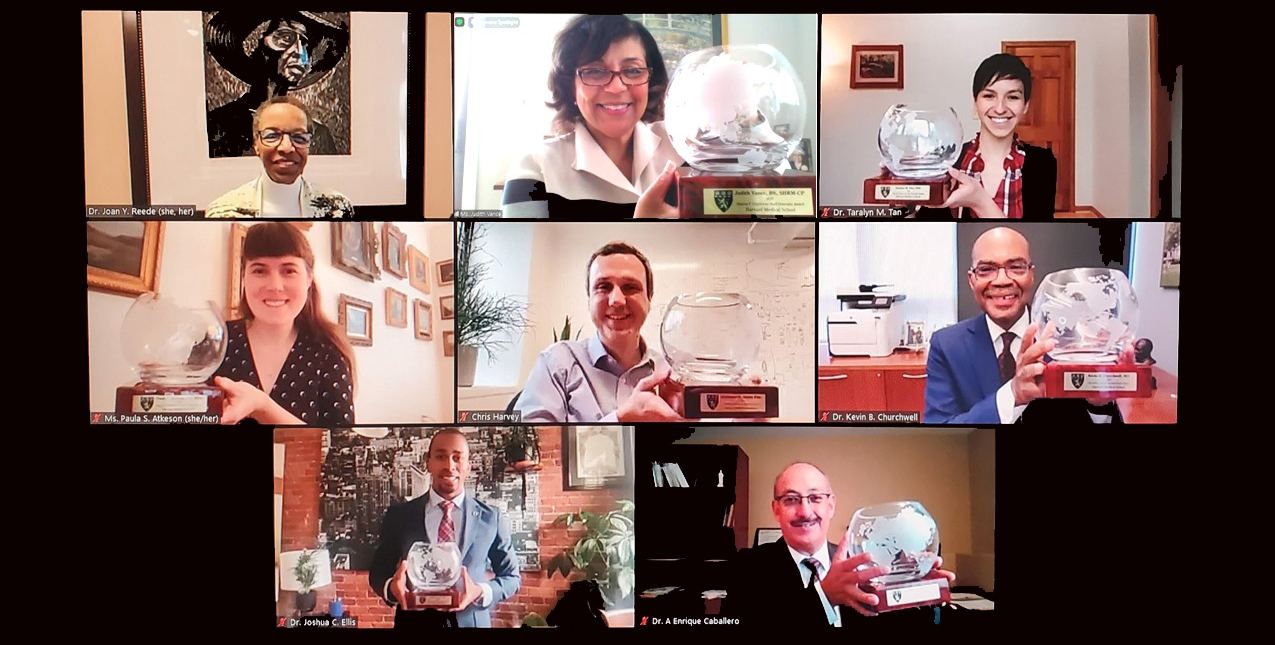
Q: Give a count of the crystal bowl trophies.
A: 7